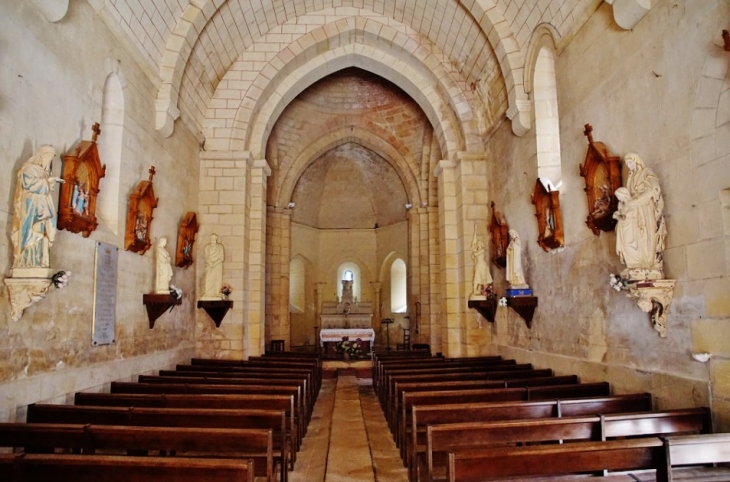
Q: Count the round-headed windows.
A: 5